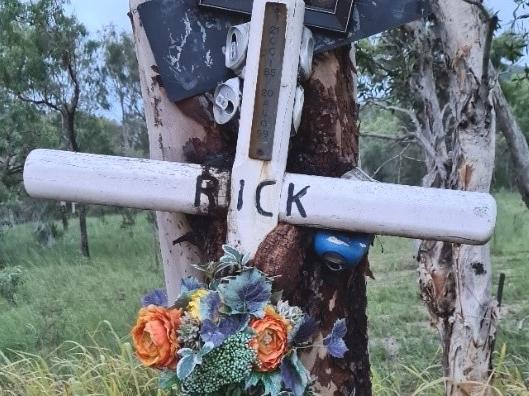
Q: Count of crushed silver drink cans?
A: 4